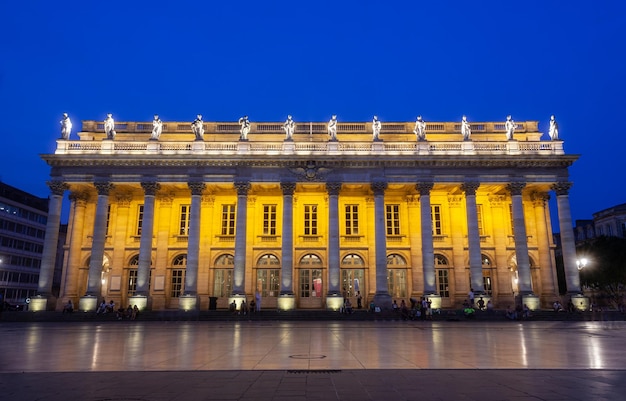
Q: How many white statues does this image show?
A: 12